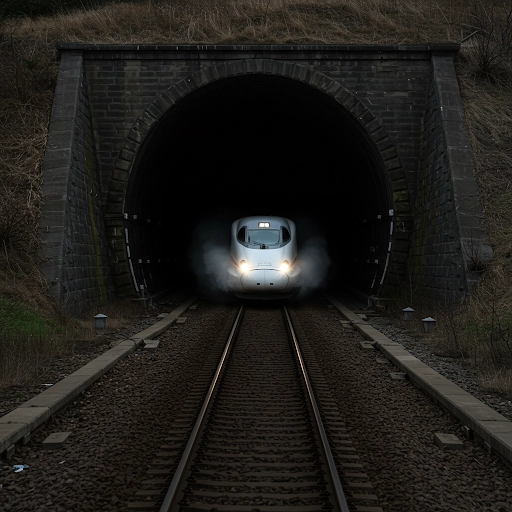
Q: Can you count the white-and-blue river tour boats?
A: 0